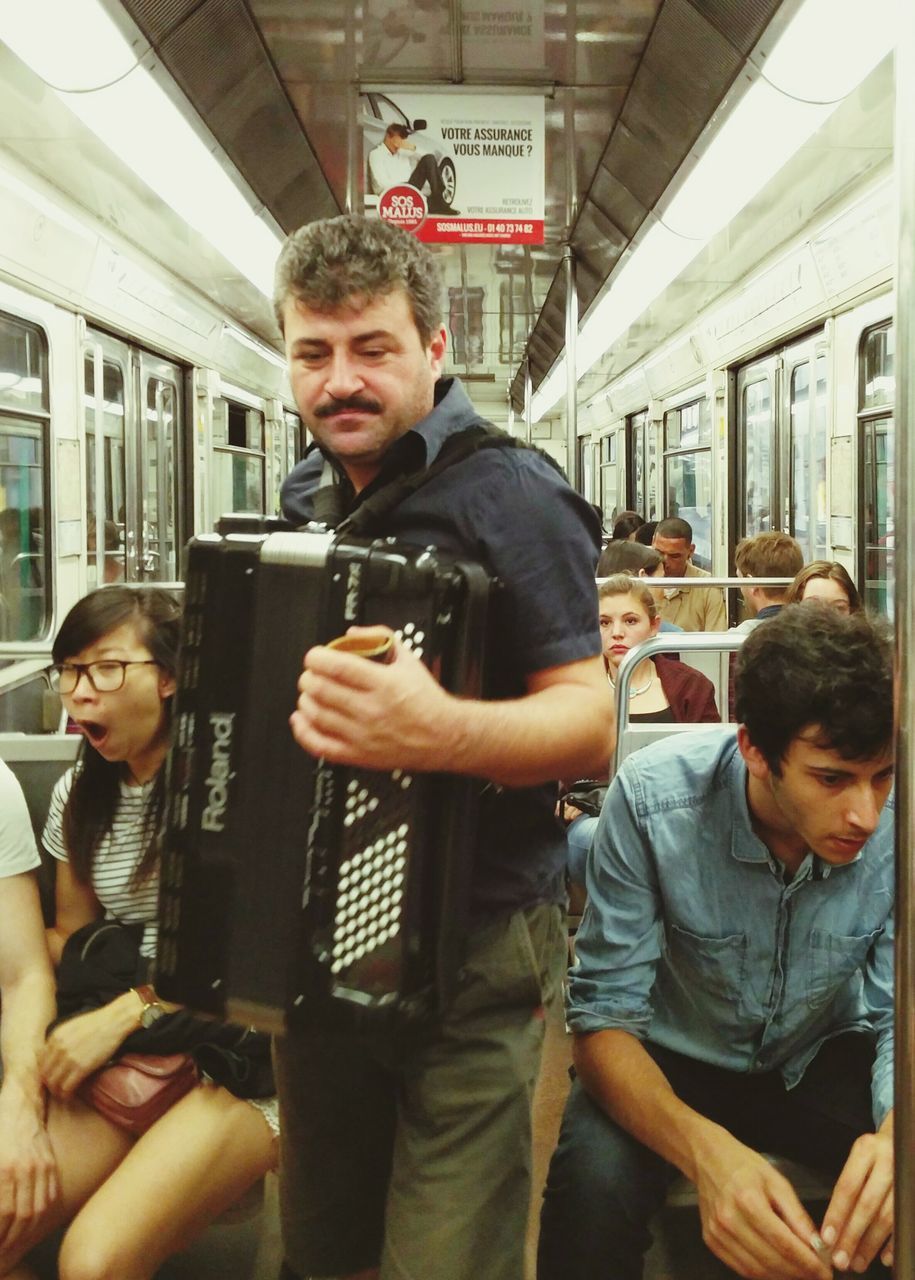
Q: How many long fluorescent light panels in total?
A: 2